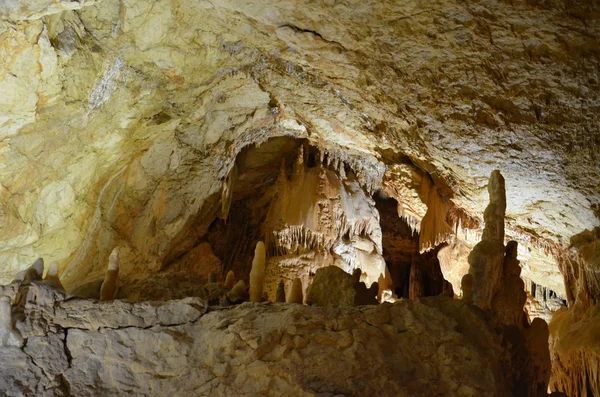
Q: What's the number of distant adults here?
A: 0